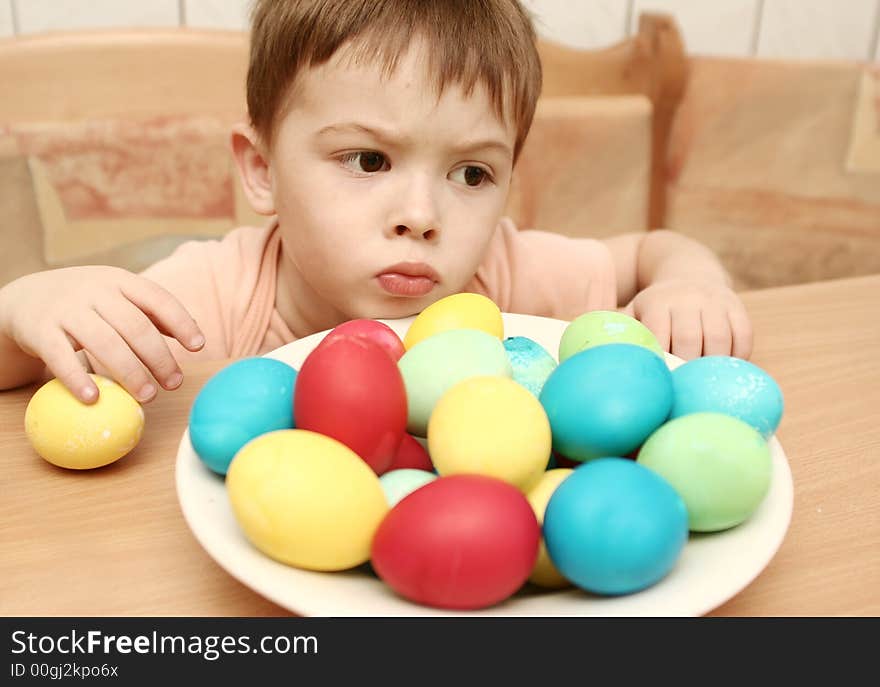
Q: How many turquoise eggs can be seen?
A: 5